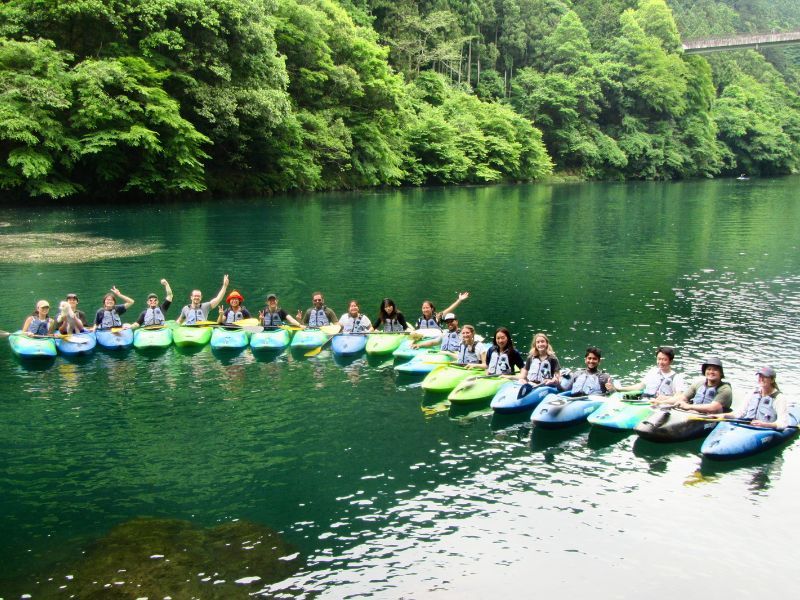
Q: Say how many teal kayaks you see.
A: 8